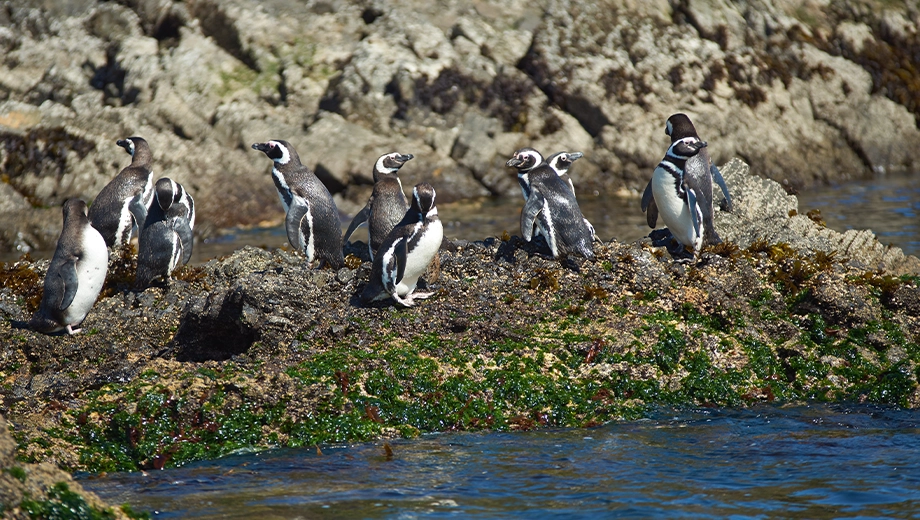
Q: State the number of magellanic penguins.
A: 10